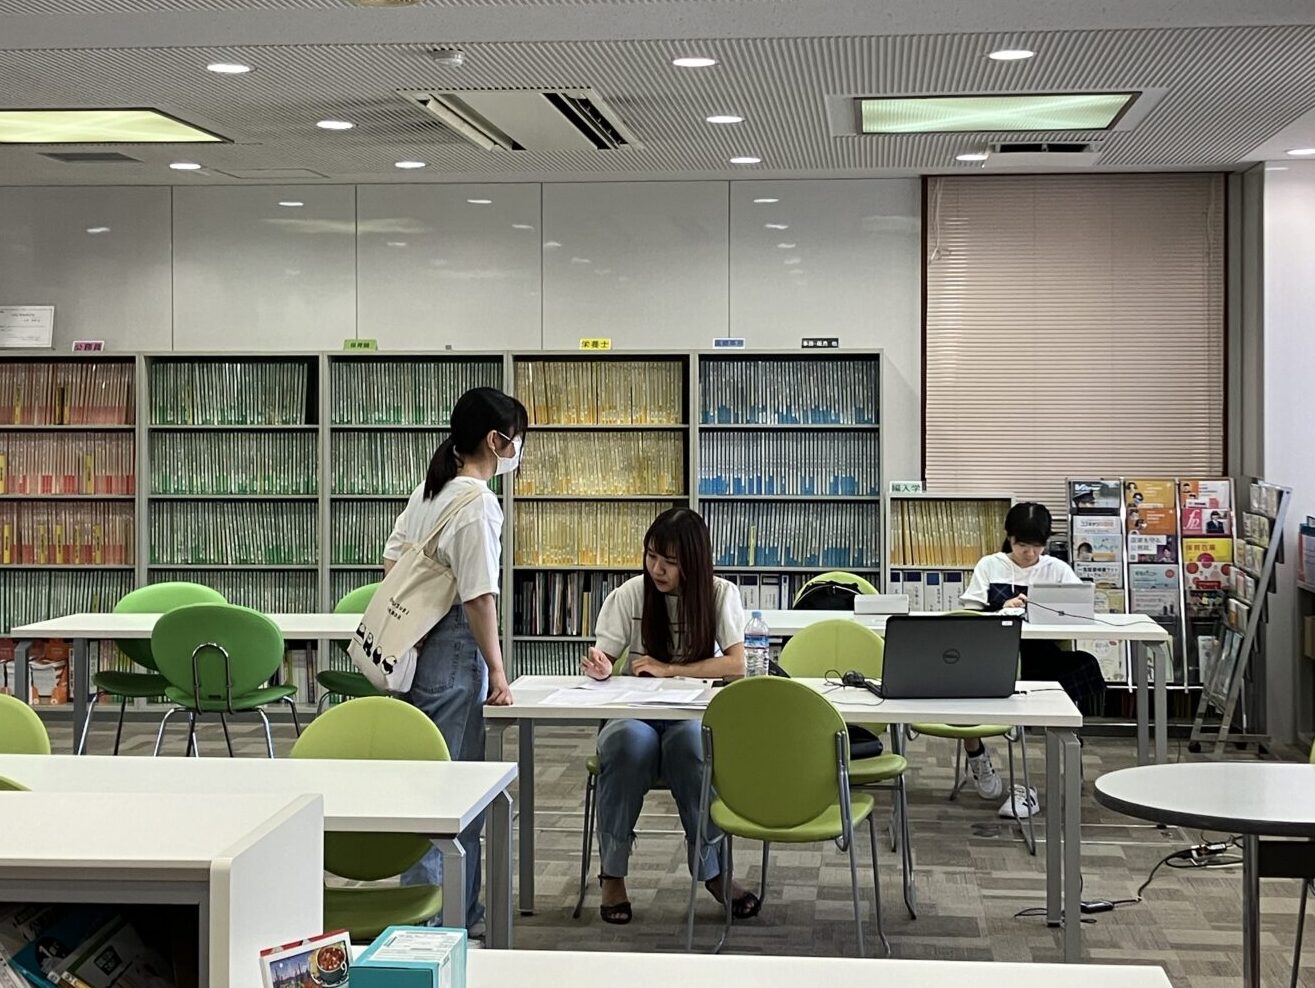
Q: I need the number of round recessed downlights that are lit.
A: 10